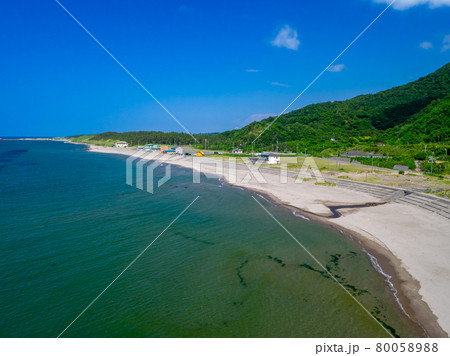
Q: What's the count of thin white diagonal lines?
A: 4